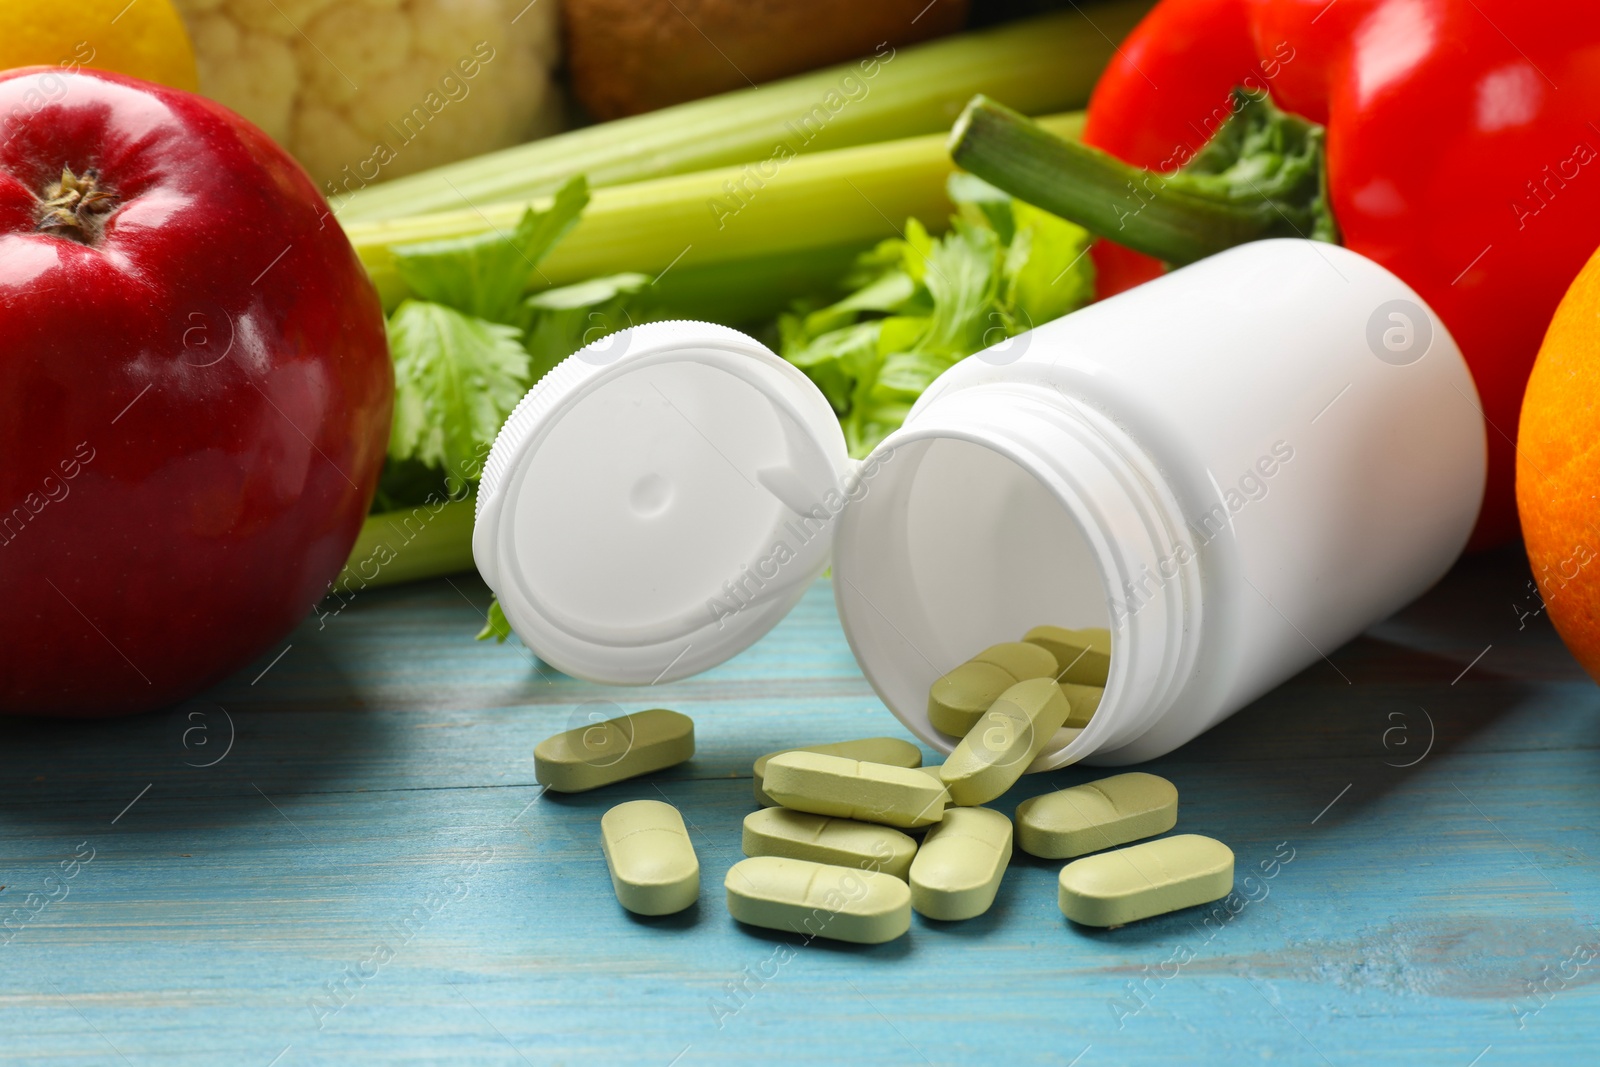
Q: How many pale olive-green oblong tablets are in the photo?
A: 14